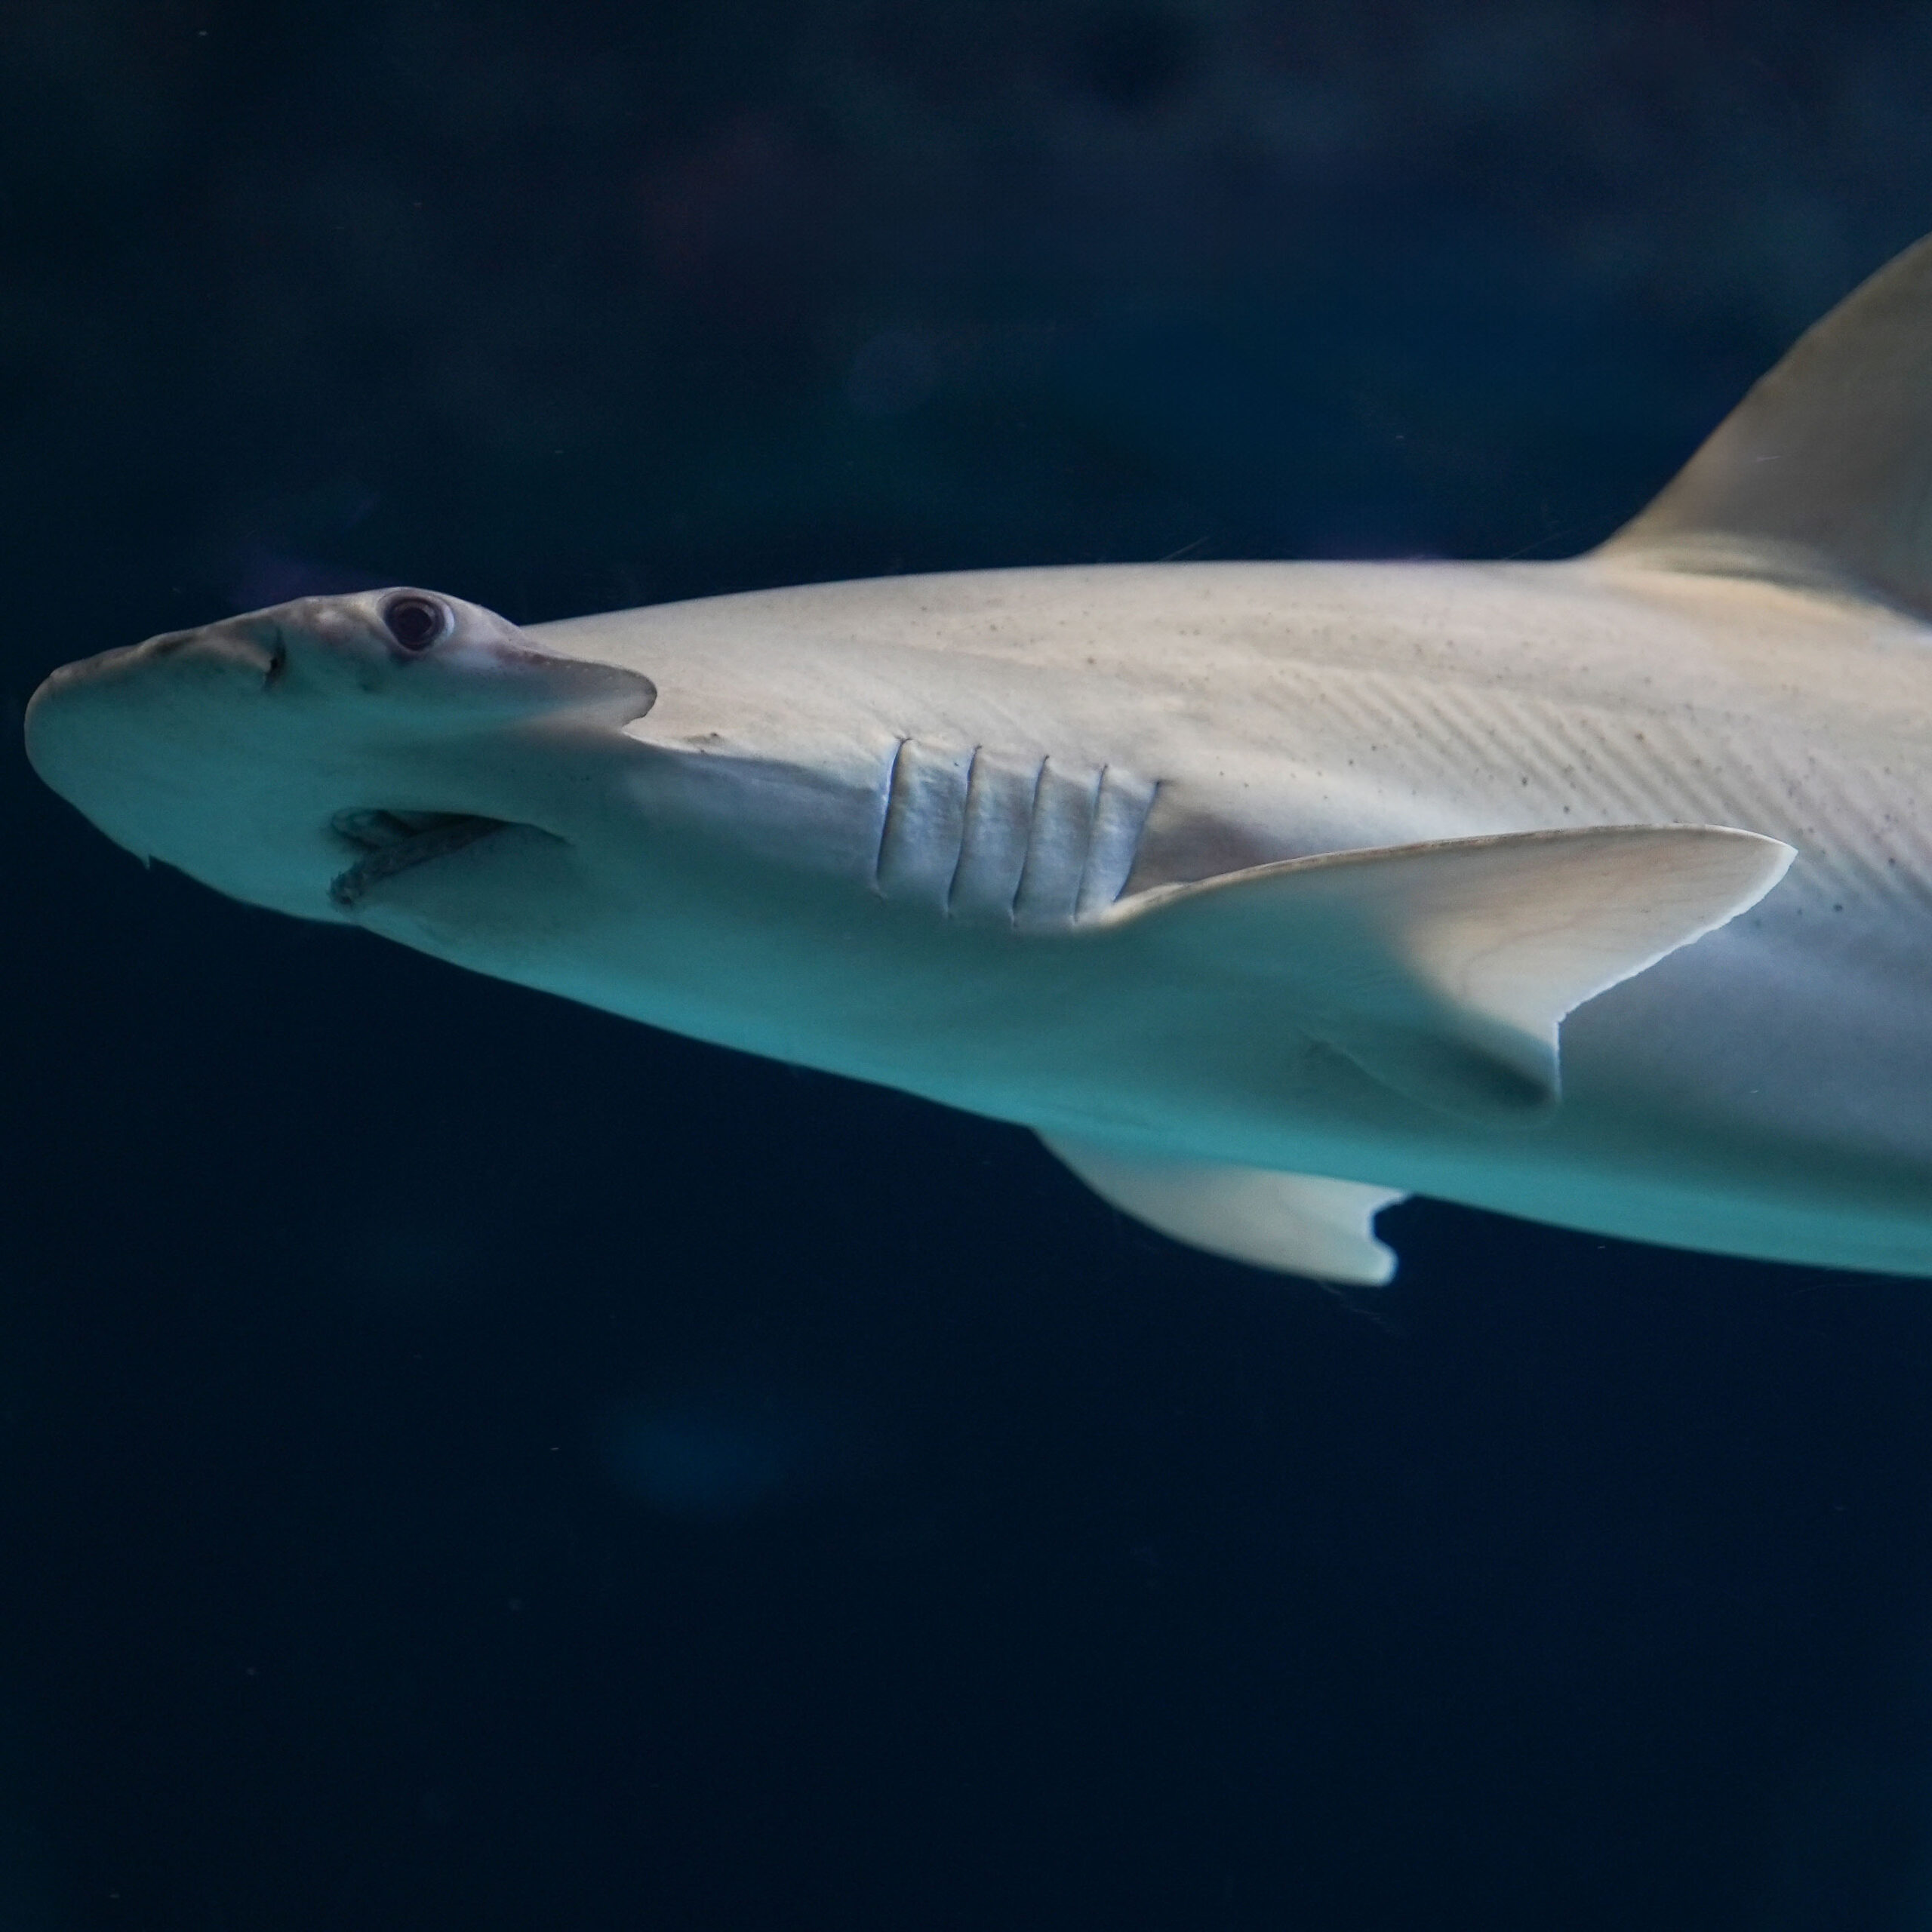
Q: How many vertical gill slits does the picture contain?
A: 5